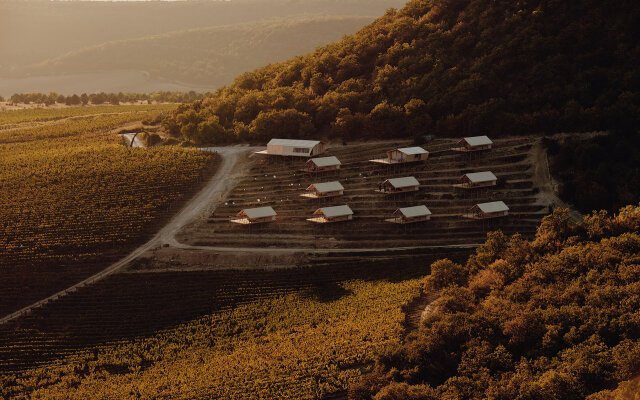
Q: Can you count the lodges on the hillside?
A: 11